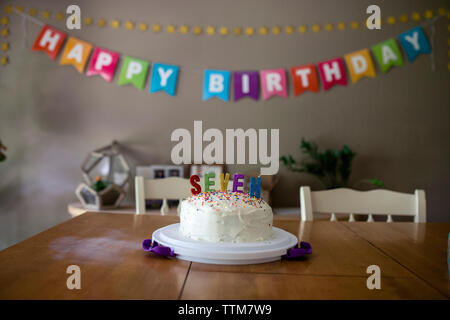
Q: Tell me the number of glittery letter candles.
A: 5